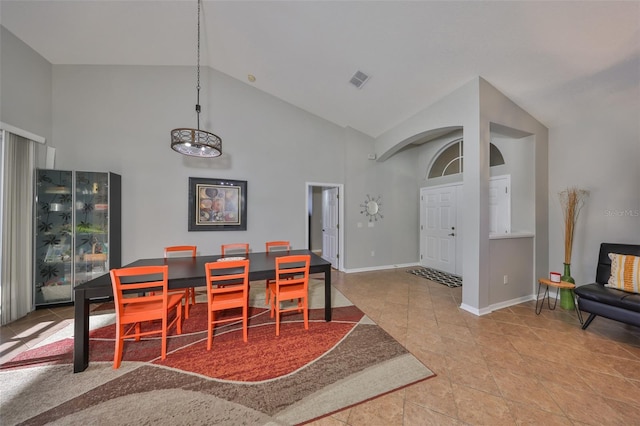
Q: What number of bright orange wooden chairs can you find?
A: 6